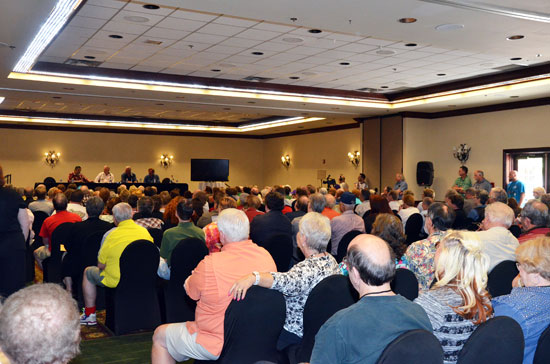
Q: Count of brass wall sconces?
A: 5